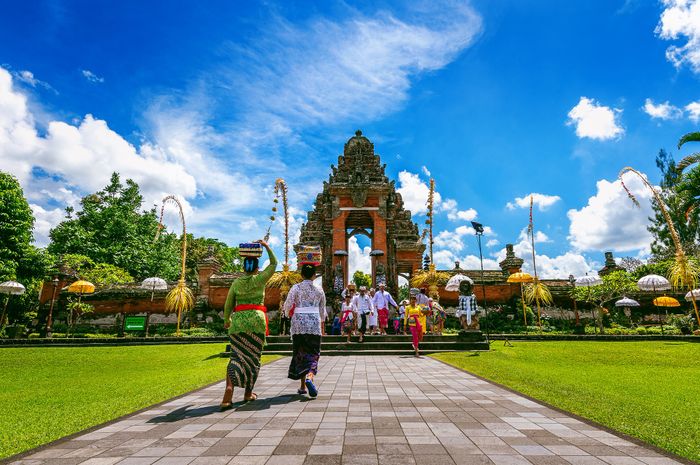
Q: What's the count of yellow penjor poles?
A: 5